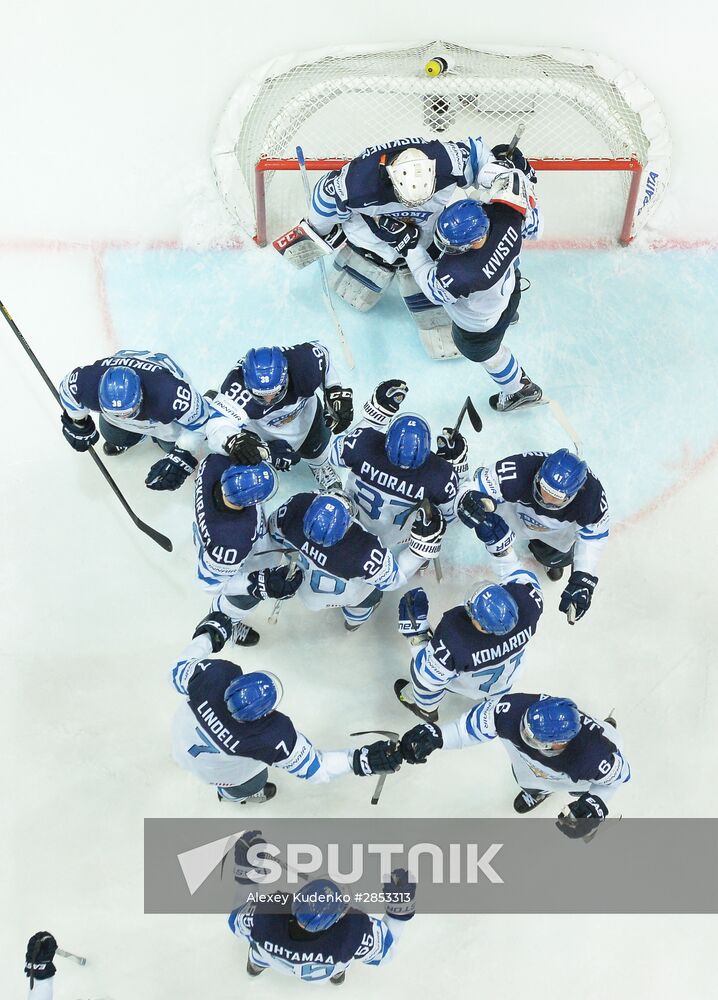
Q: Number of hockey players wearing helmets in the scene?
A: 12